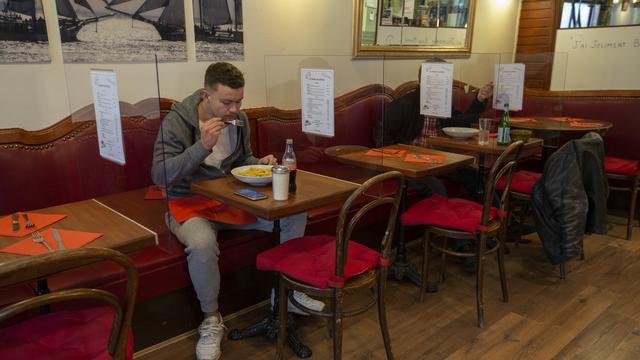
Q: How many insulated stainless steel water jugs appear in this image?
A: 0